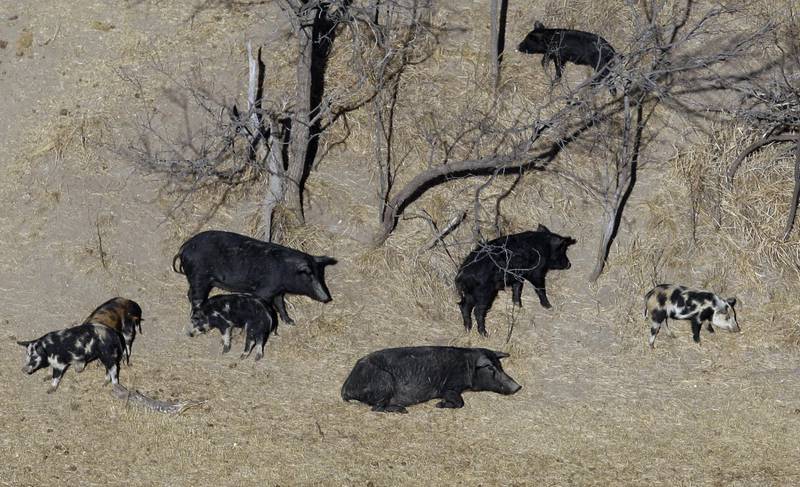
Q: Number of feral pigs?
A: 8